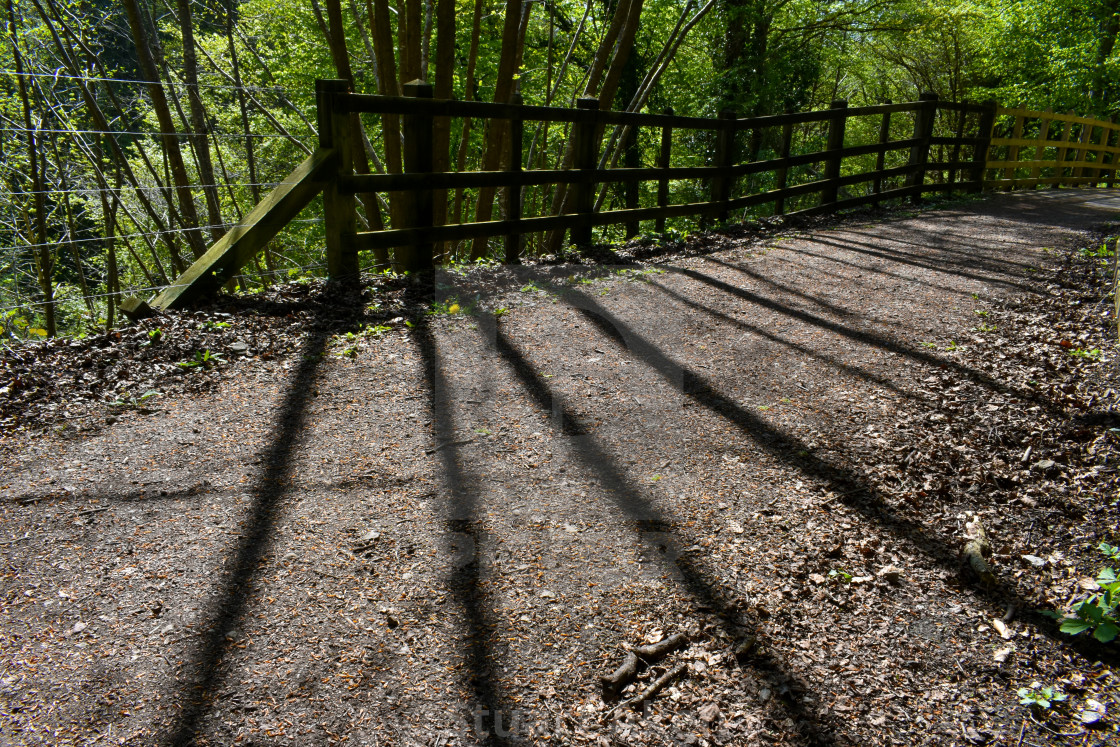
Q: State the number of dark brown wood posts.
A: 12